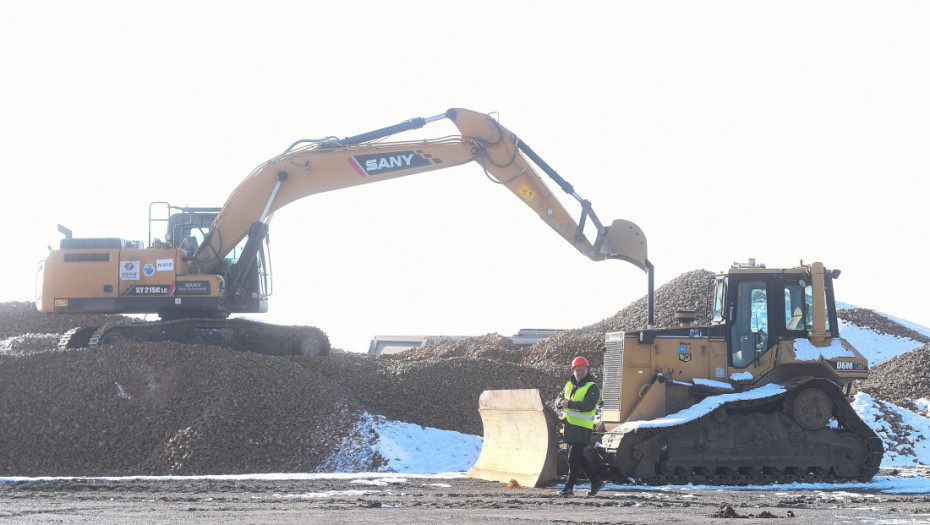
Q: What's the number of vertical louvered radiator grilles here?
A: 1